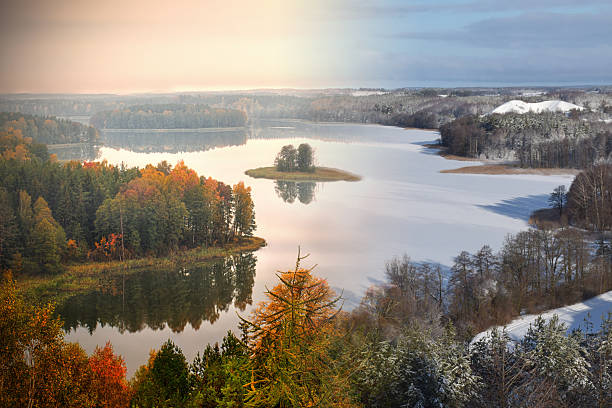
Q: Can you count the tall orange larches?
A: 1